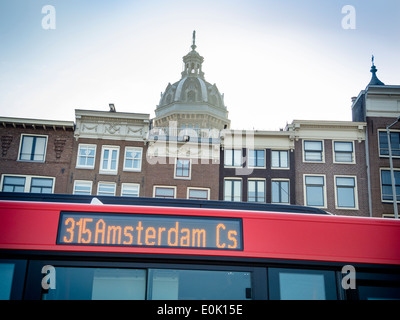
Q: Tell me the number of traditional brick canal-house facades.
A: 6